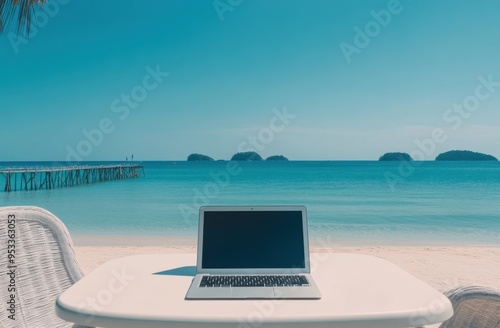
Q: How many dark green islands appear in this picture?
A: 5